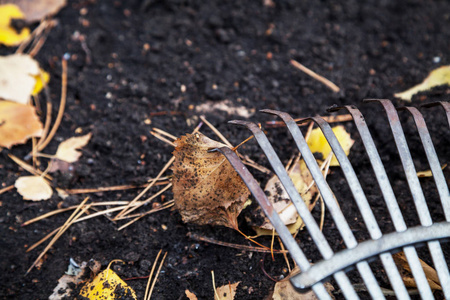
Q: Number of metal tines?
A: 8